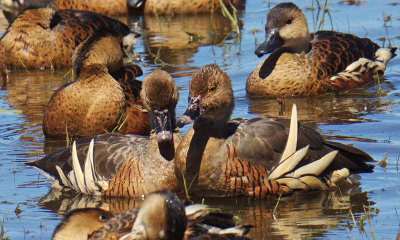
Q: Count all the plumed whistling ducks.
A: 2